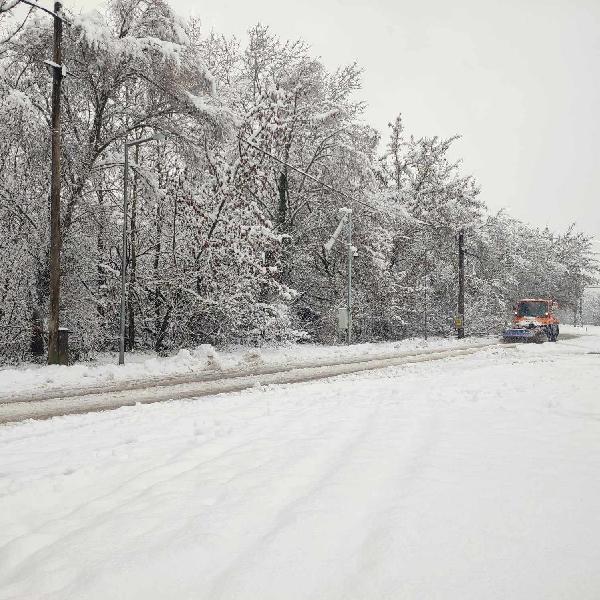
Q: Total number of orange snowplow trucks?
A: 1